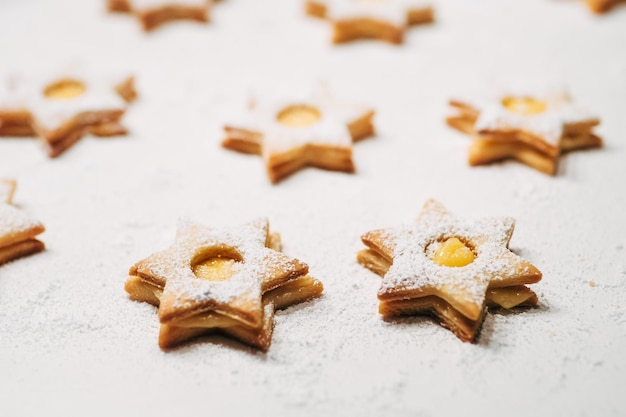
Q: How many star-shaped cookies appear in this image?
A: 9